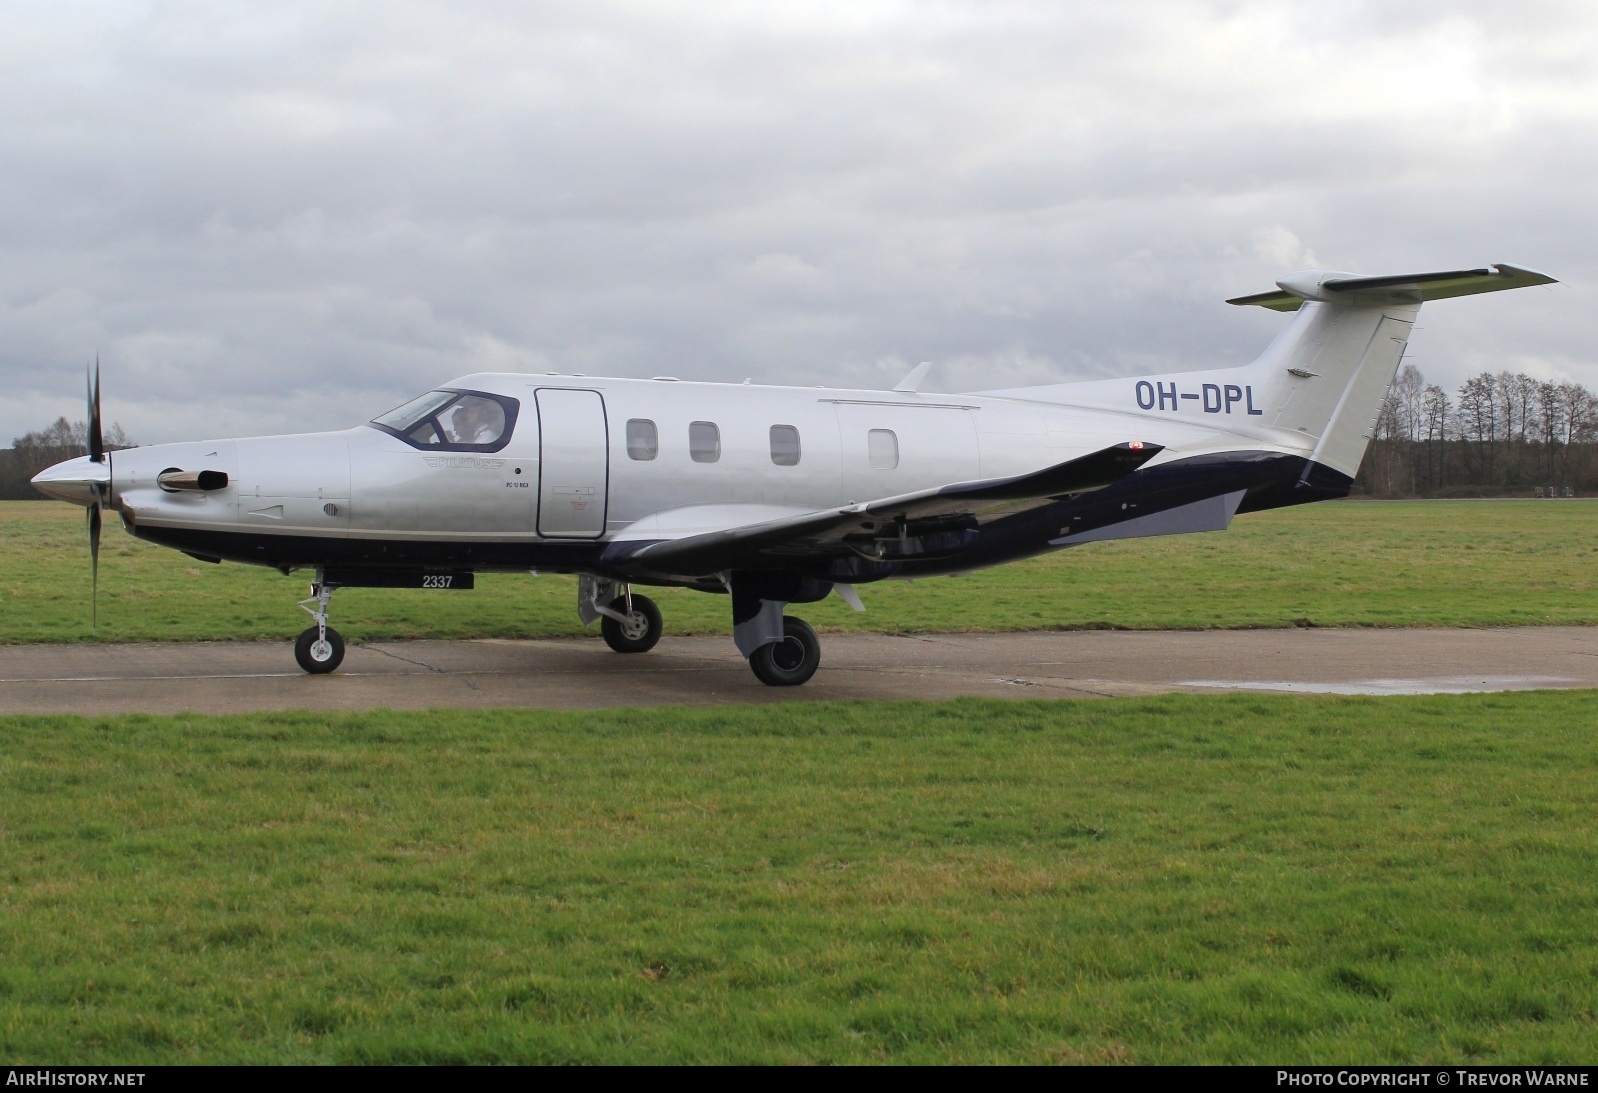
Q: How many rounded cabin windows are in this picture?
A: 4